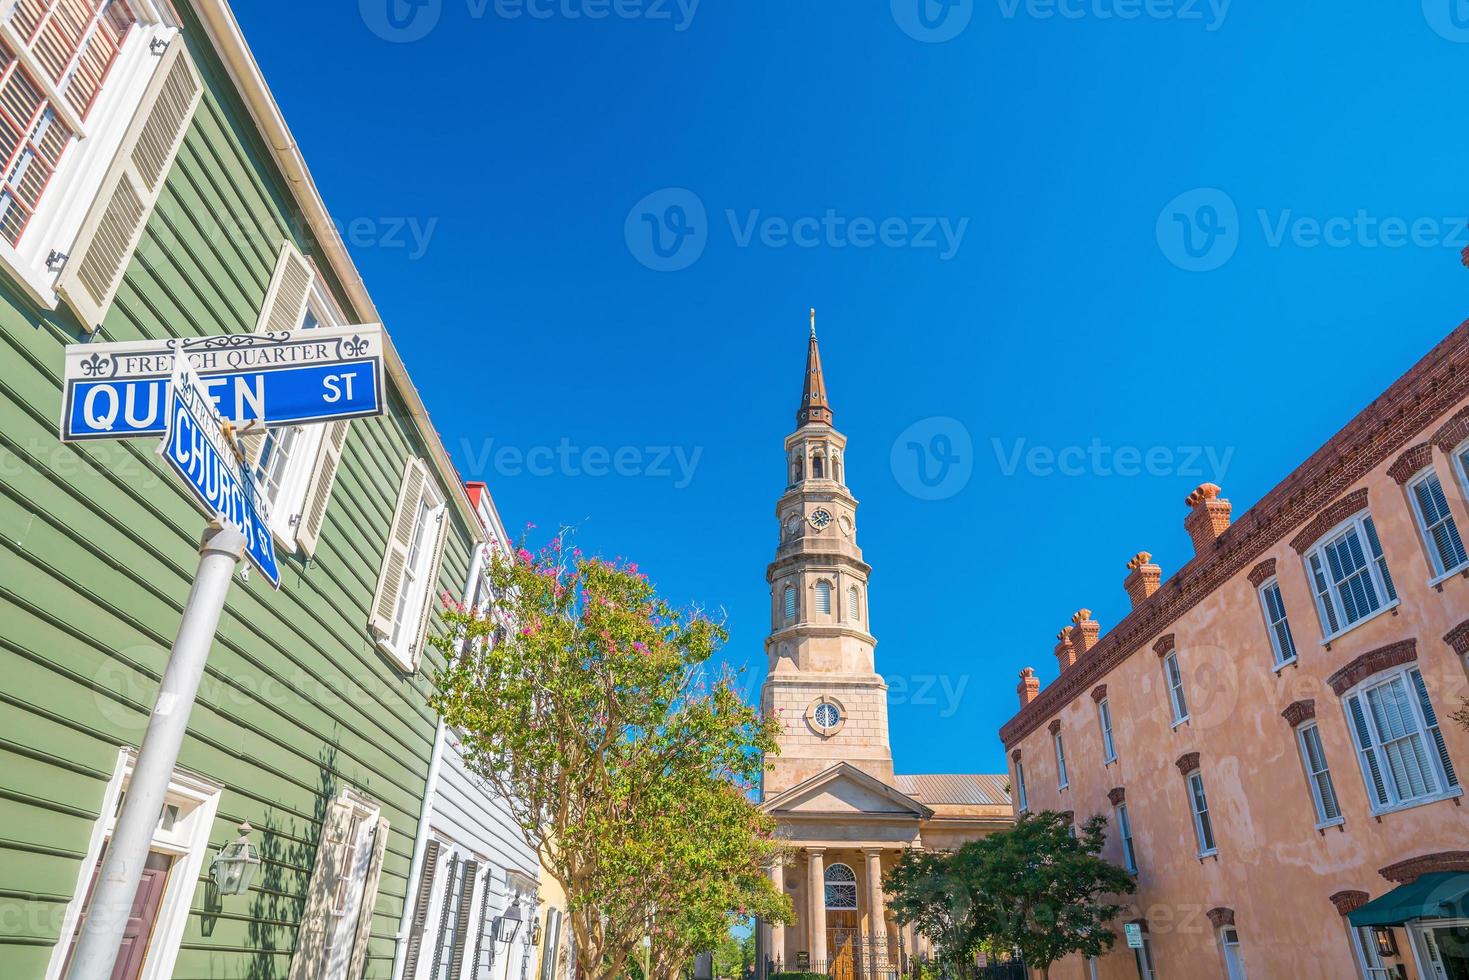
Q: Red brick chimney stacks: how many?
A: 5